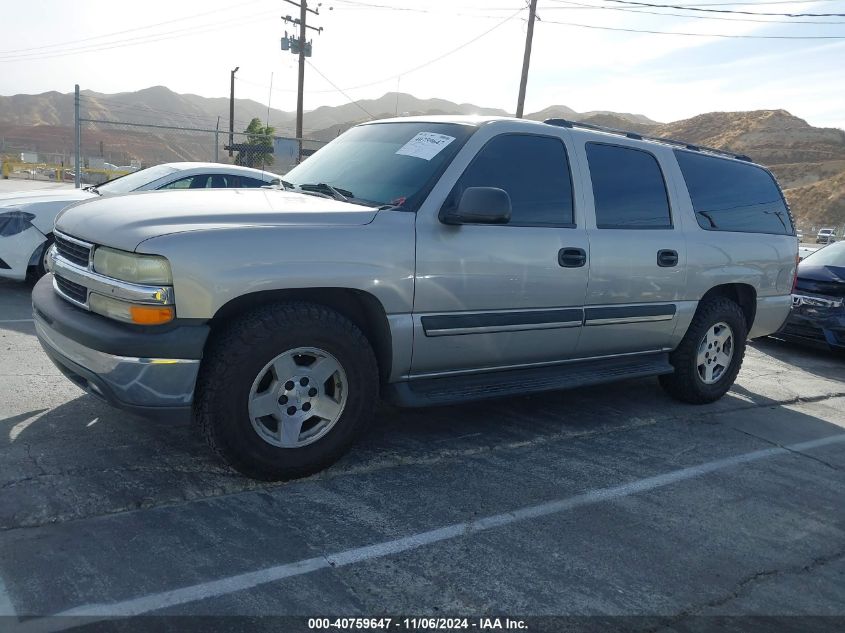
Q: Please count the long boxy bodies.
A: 1